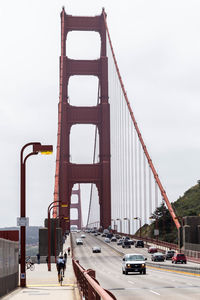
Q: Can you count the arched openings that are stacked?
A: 4